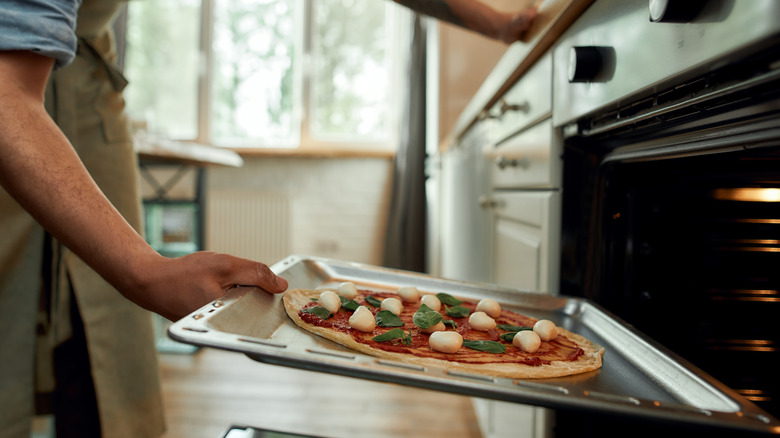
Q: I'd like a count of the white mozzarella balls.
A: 12